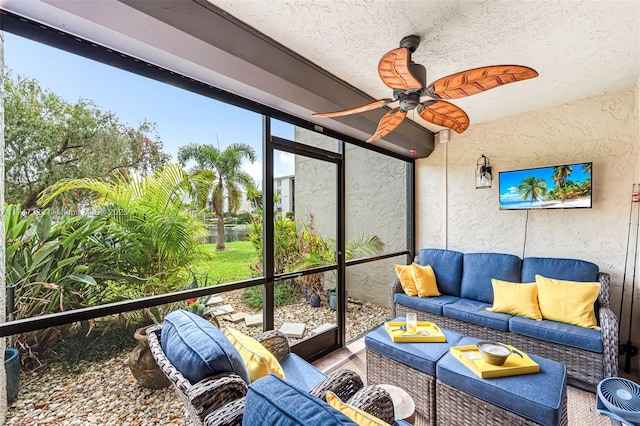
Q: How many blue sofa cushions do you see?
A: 6